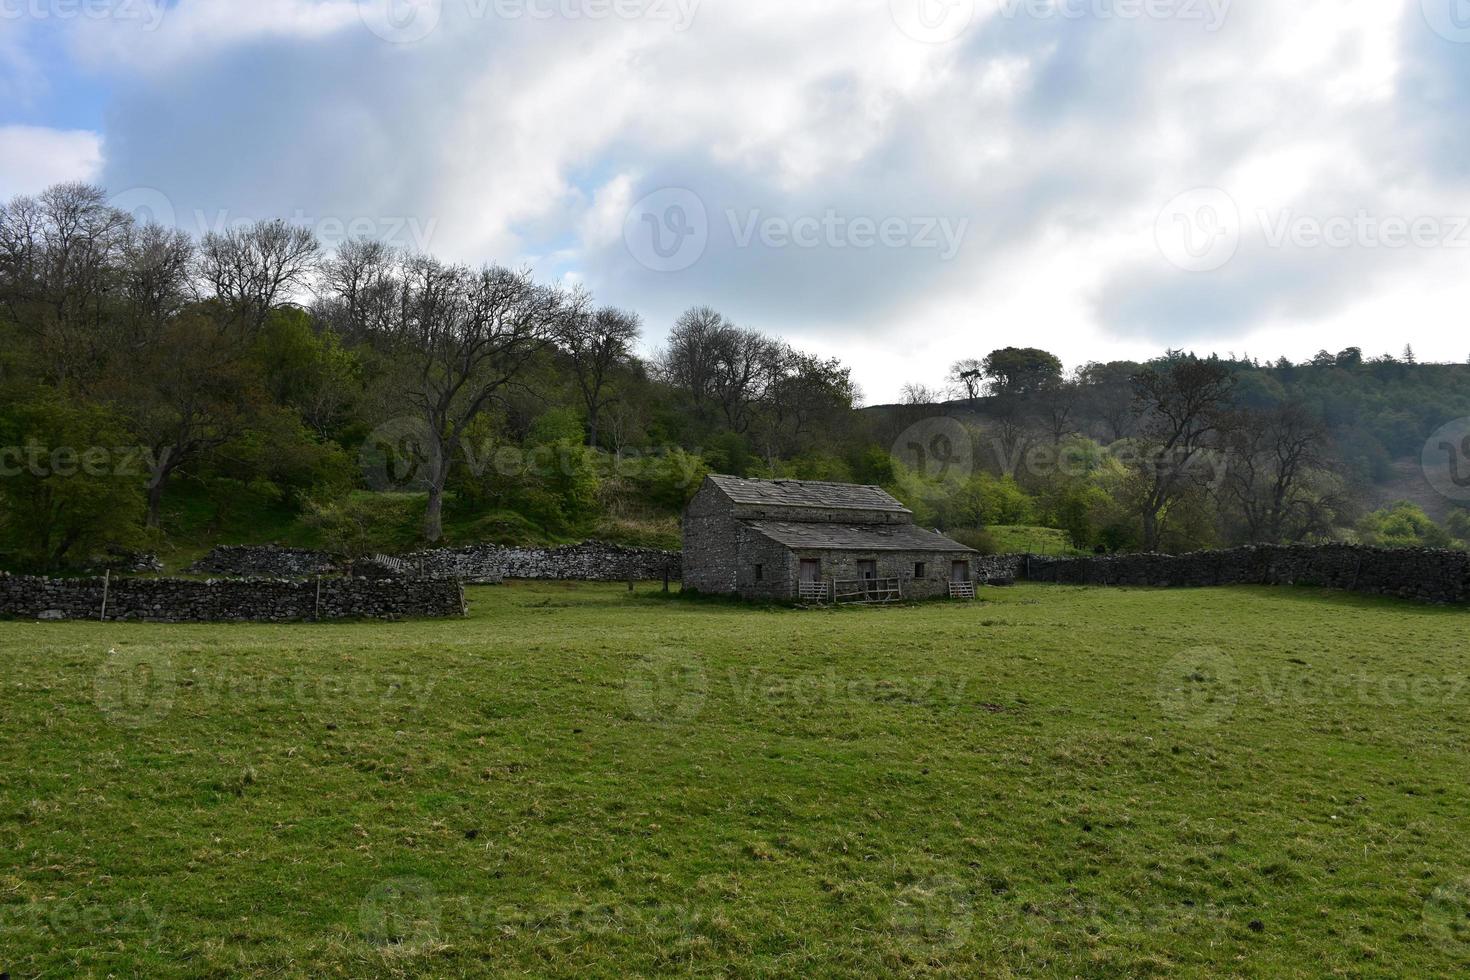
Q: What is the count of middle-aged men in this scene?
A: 0